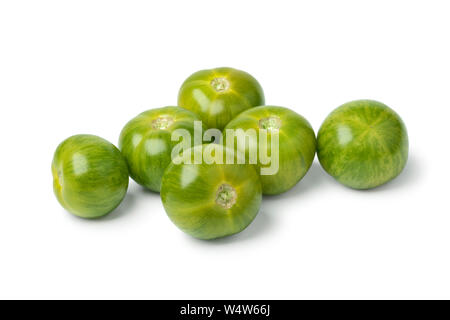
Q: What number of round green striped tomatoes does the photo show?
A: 6